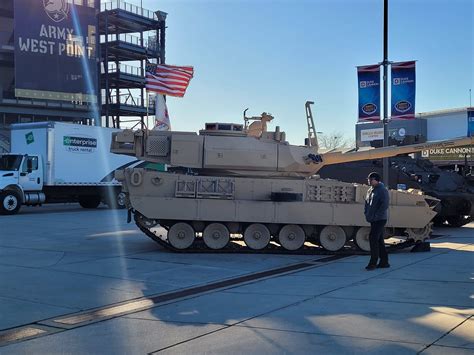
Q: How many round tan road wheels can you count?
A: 6